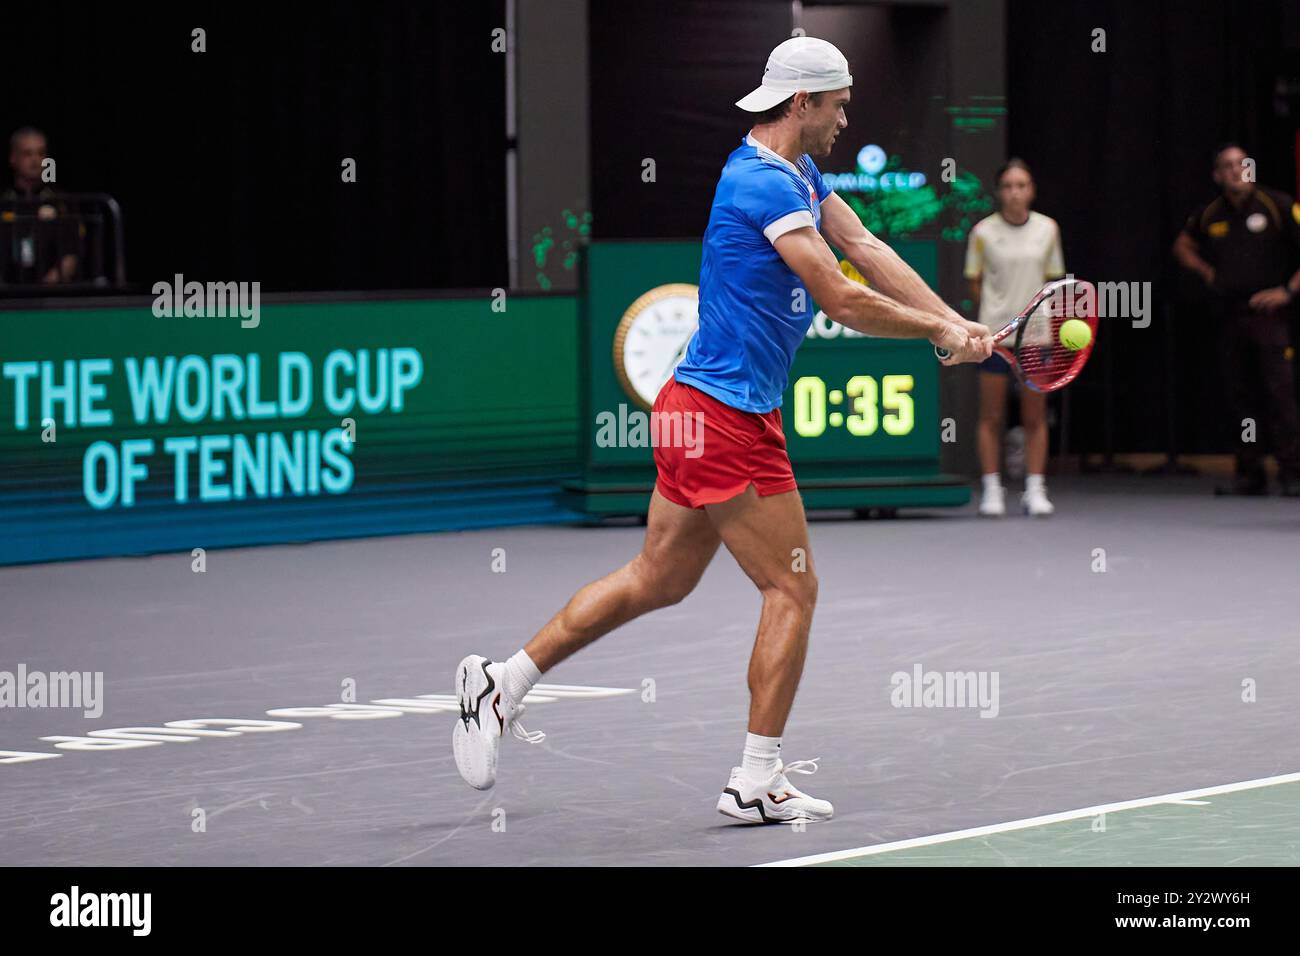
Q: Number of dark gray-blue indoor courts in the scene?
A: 1